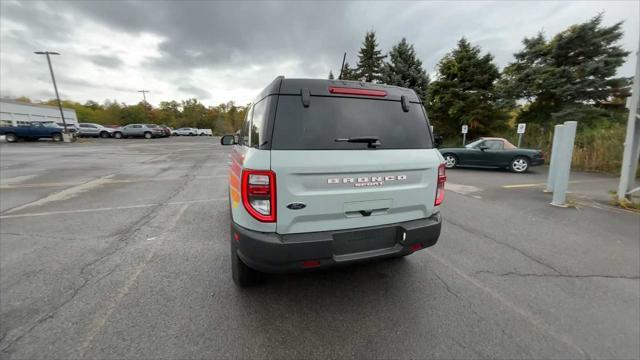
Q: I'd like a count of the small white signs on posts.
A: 2